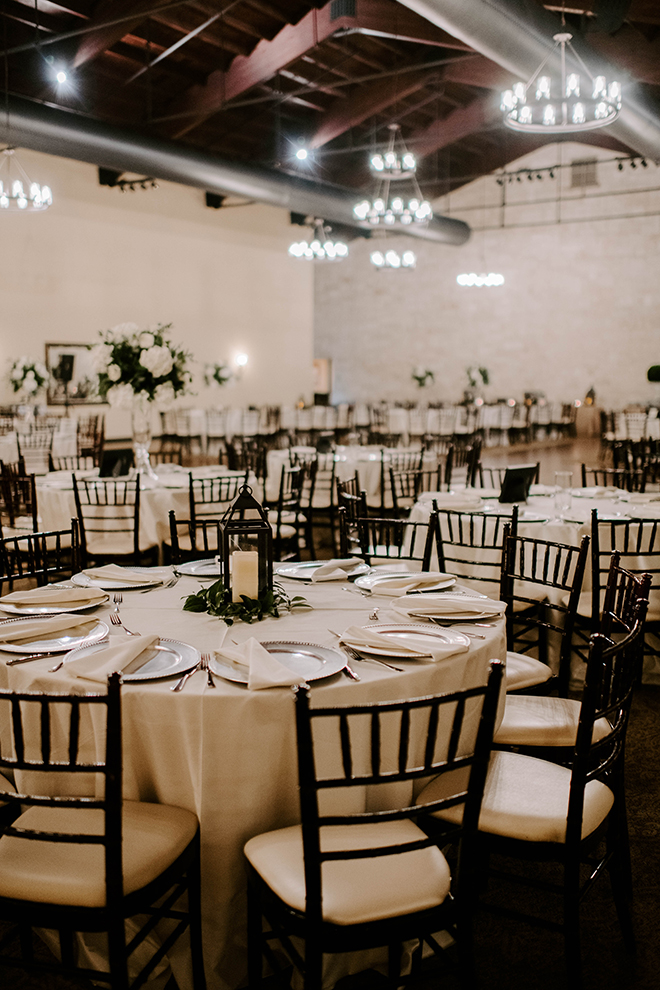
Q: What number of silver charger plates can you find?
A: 10